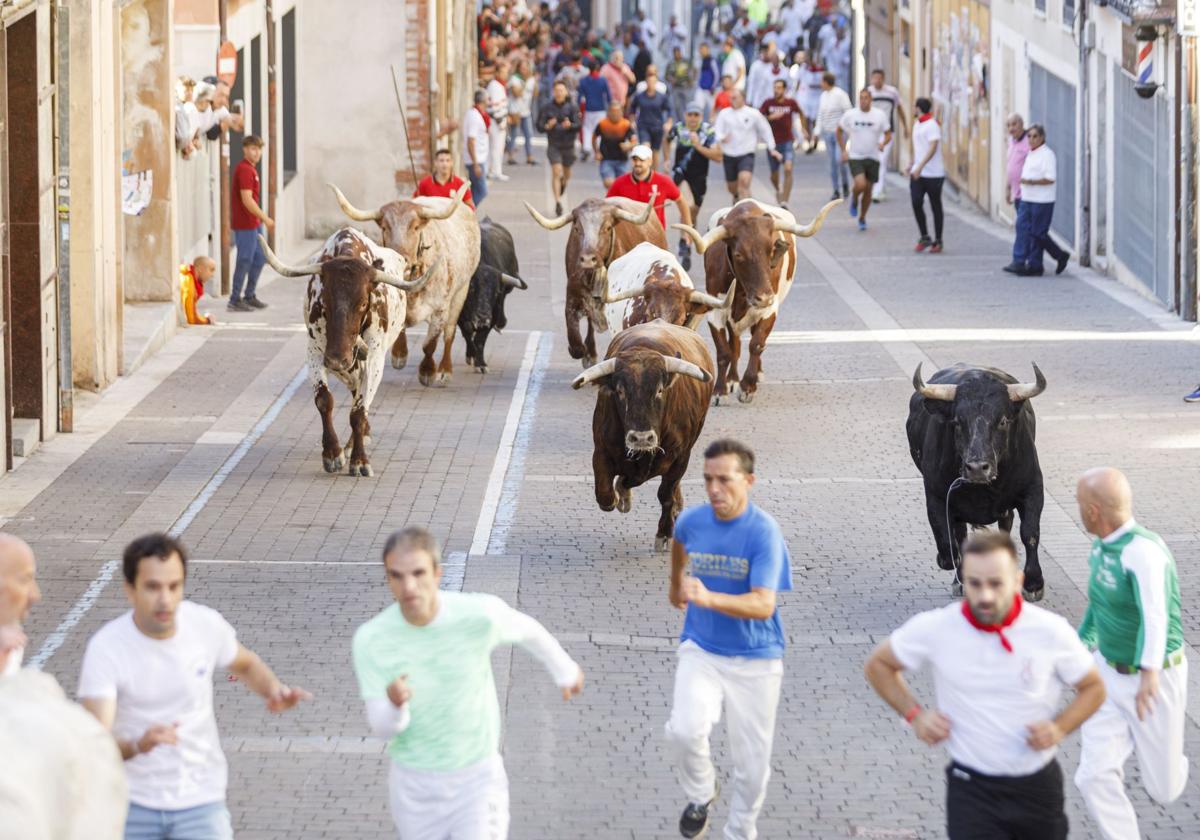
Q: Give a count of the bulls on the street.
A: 8